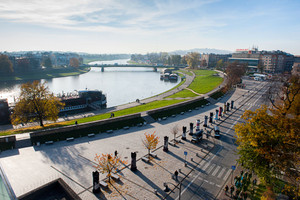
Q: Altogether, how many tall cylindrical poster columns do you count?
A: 13